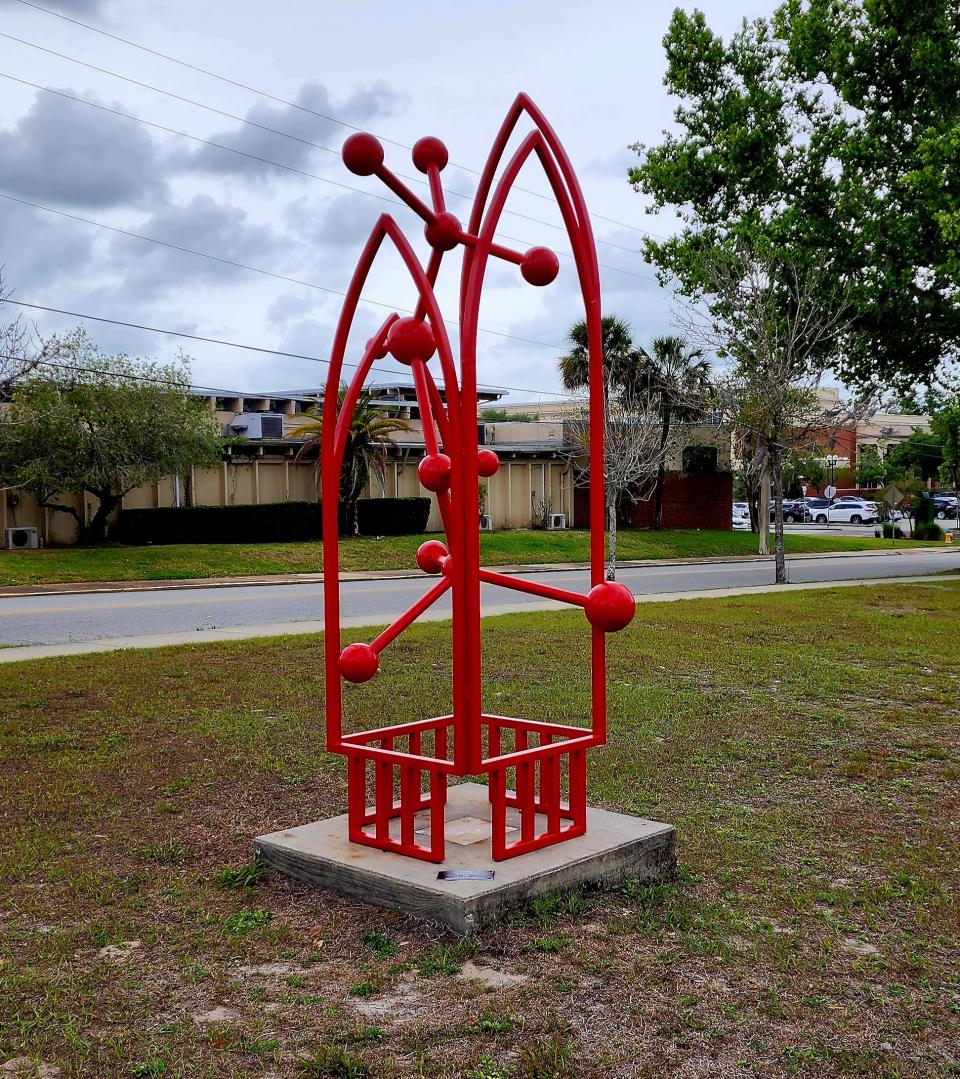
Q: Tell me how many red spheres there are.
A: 12